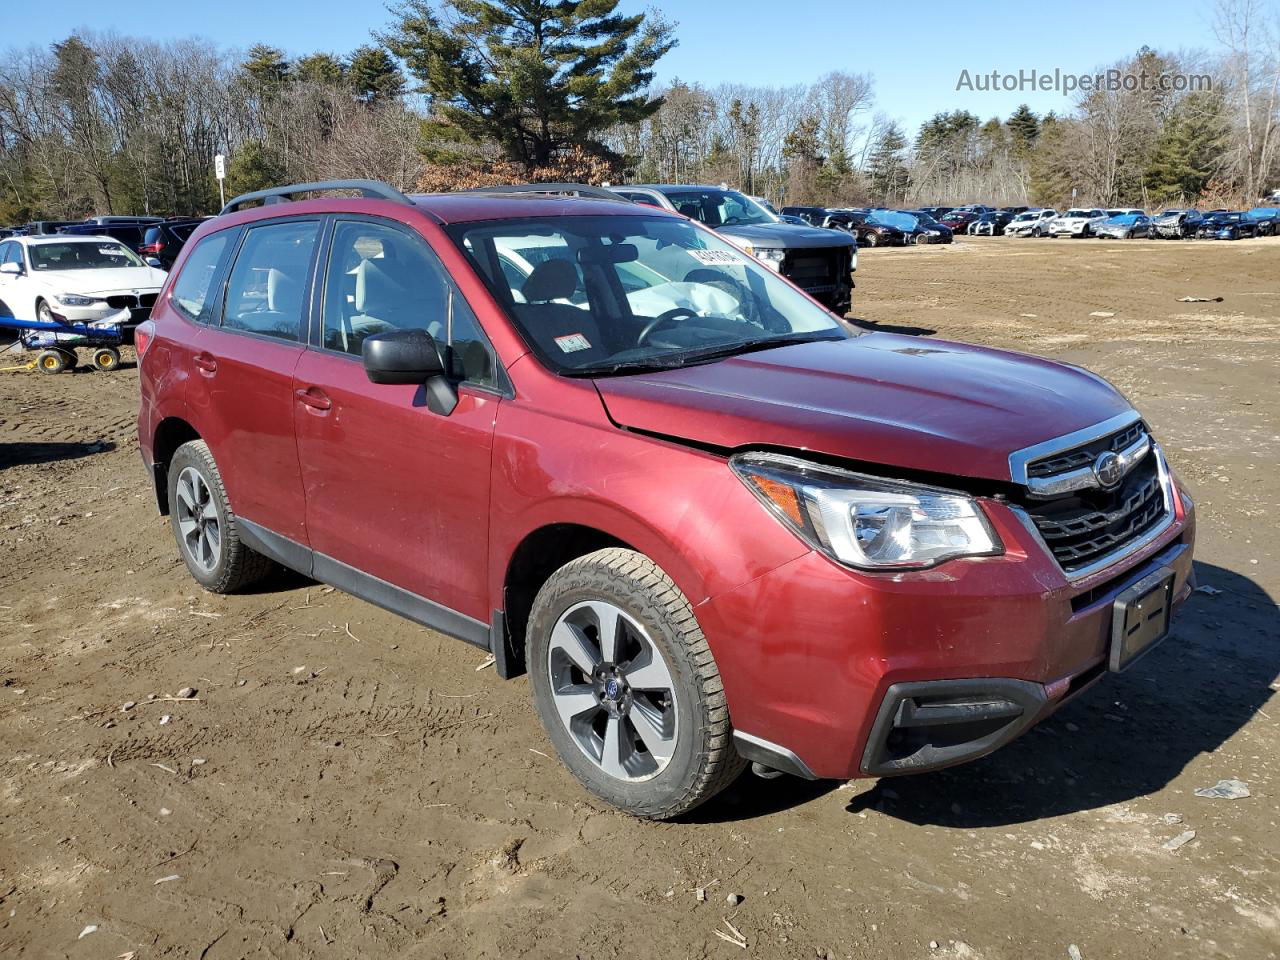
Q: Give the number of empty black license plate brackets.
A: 1